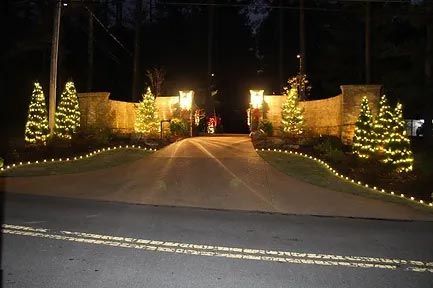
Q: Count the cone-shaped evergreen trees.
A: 7